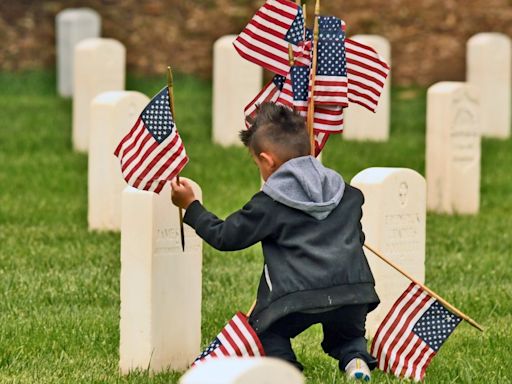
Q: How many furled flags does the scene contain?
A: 0